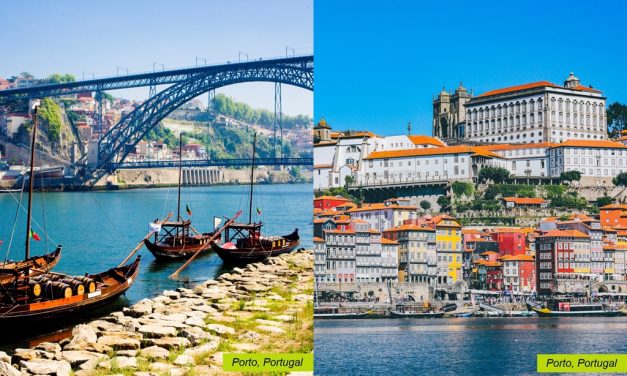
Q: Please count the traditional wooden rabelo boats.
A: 4